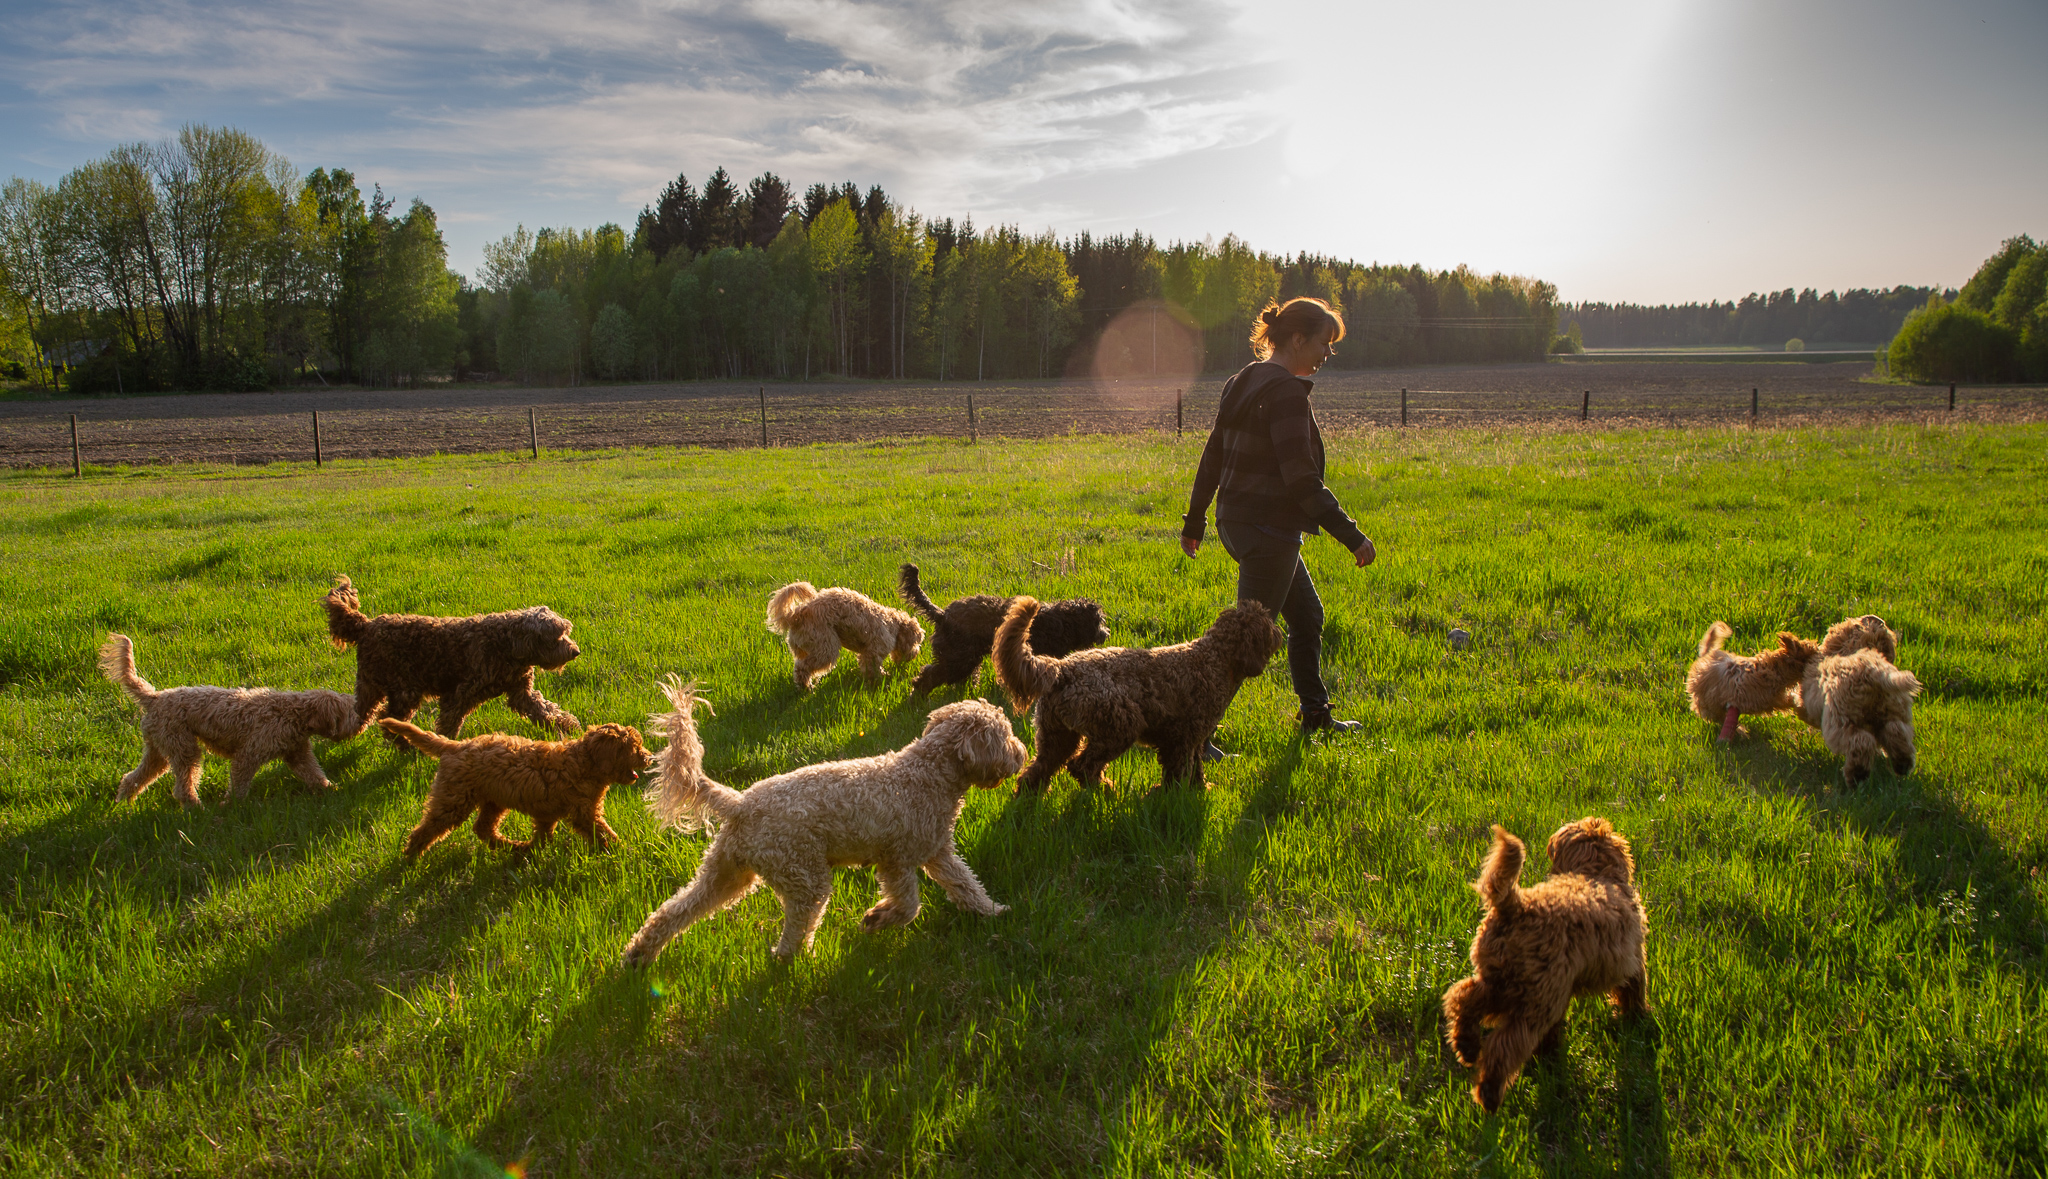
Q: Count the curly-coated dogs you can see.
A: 10